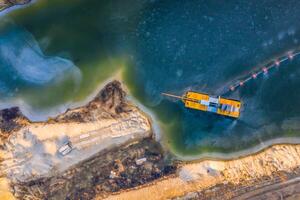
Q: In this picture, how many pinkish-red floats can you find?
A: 6